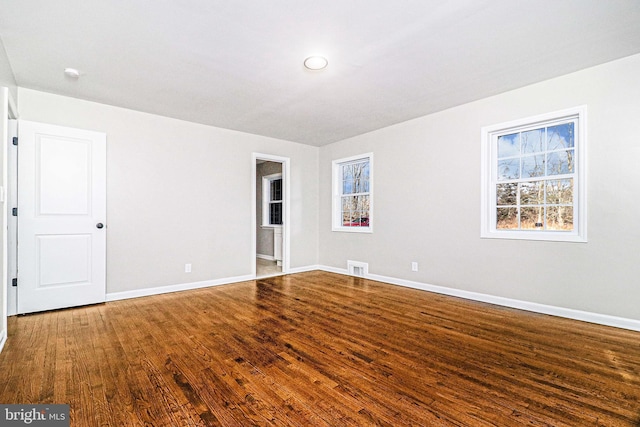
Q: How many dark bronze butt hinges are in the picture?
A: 3